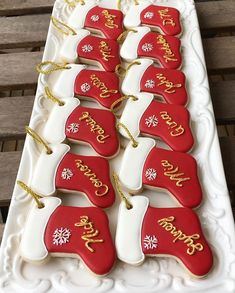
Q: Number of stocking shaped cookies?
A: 12